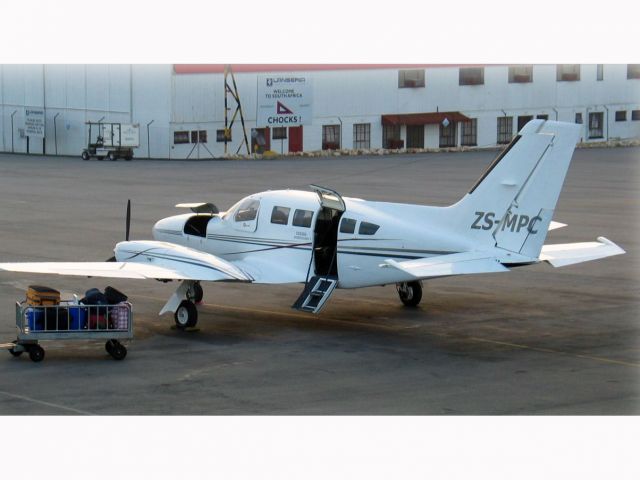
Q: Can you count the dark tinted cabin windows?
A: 4